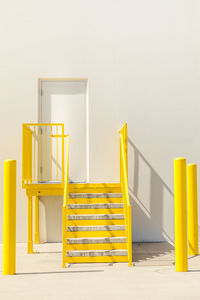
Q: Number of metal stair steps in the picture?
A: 6